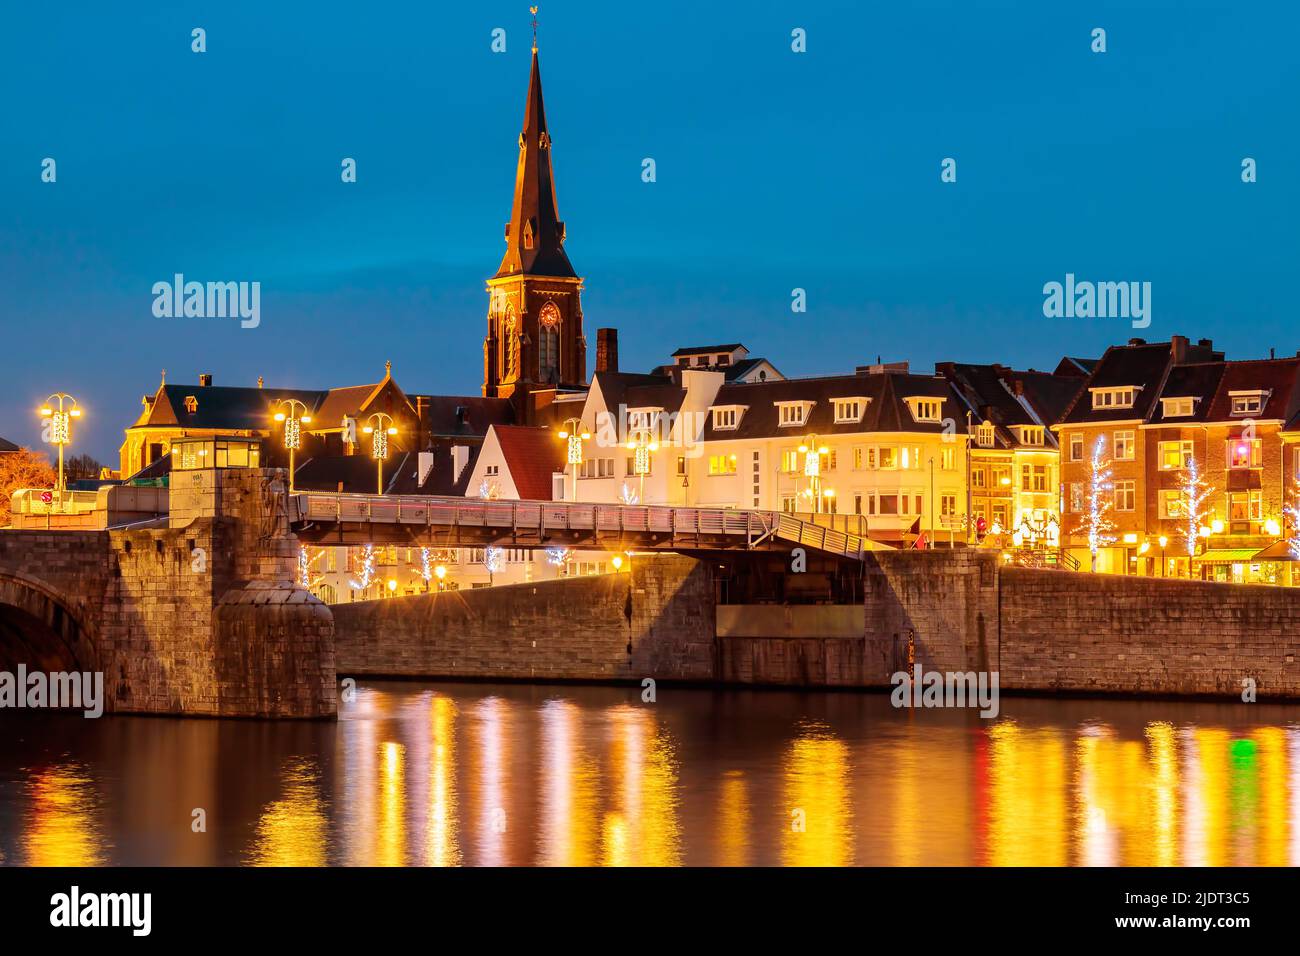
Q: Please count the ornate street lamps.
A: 6